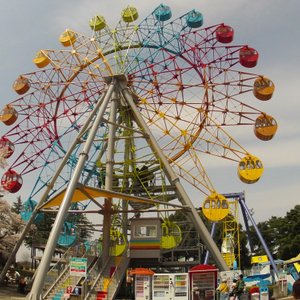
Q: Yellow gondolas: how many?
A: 4